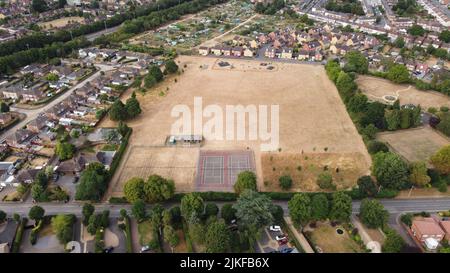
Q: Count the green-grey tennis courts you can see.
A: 2